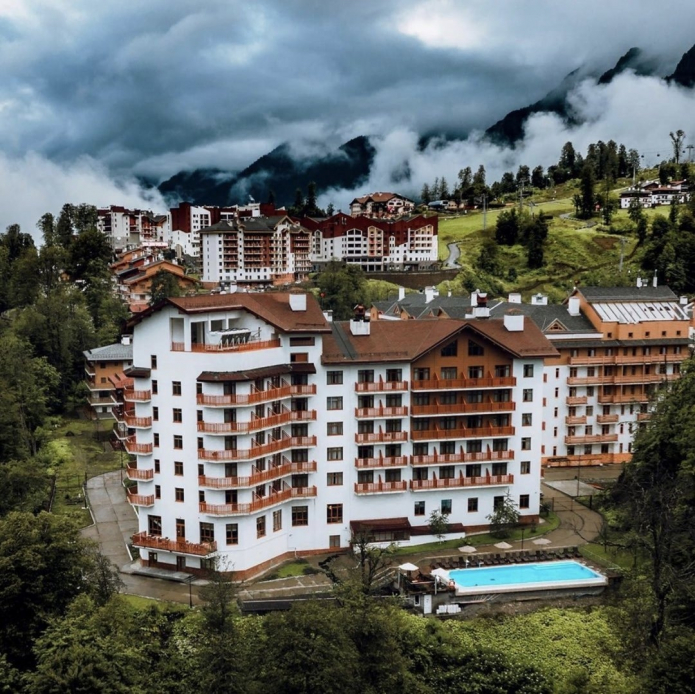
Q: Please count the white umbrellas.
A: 5